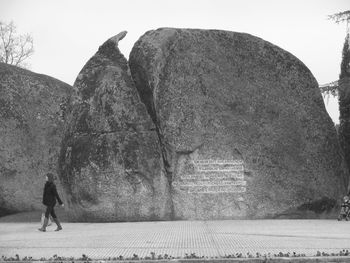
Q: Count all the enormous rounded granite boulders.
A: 3